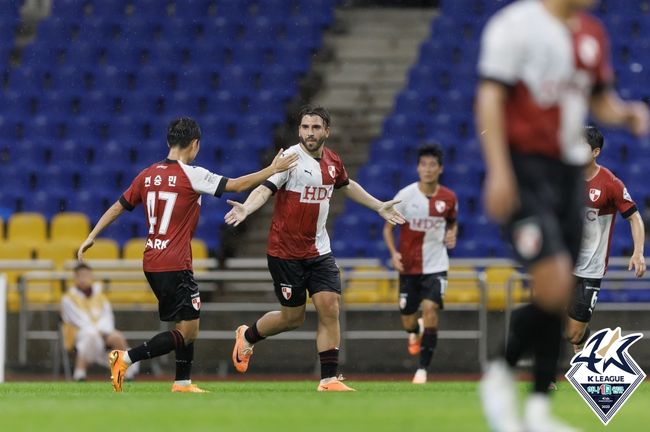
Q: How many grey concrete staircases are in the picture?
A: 1